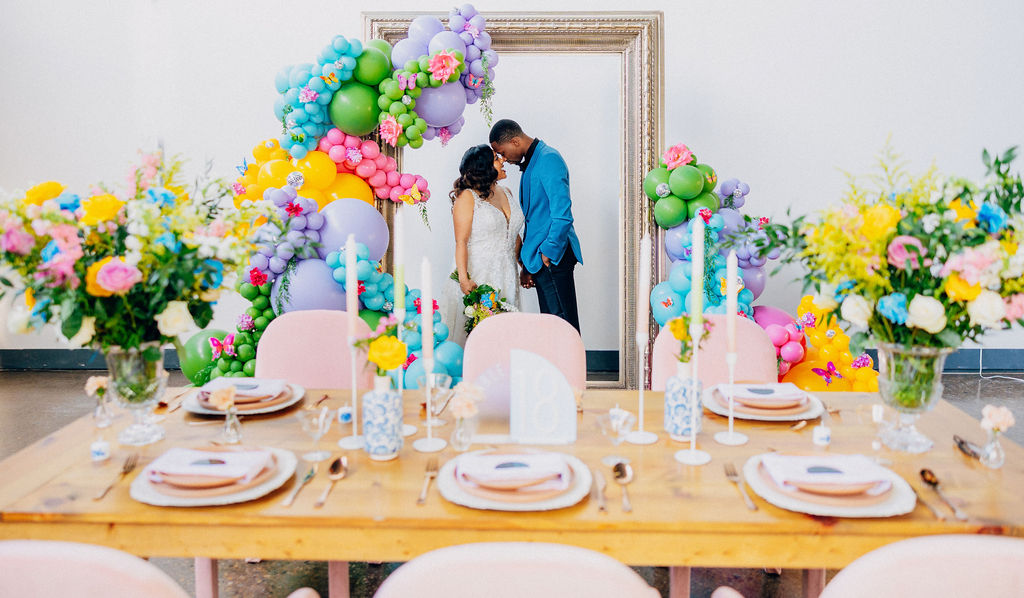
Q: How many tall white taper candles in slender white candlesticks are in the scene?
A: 6